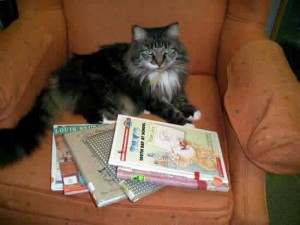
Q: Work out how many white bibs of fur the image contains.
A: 1